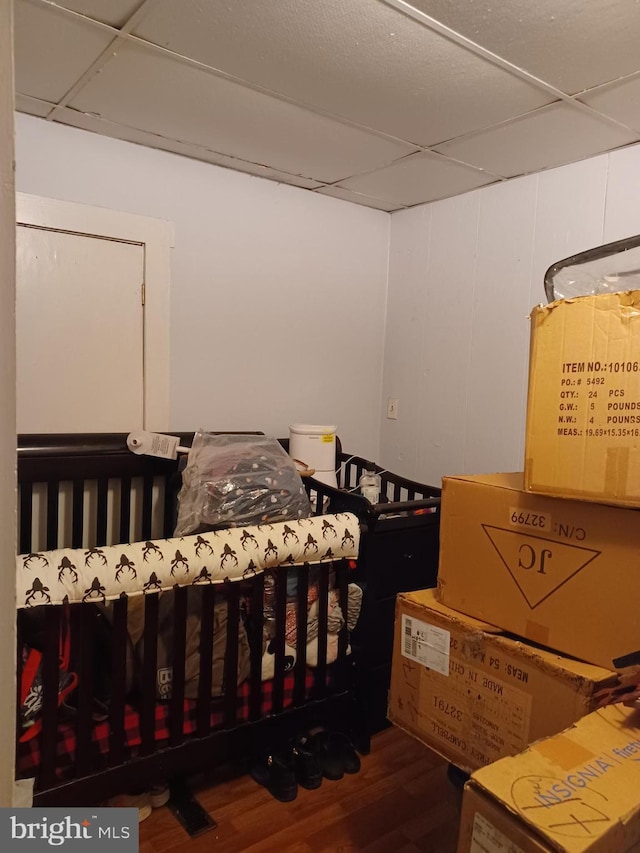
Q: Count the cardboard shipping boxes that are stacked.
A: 4